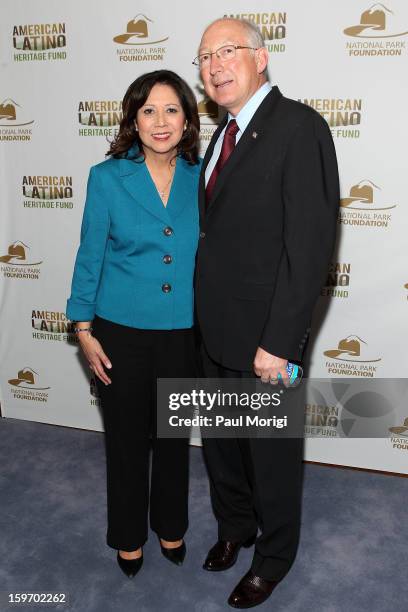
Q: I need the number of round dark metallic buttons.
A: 3